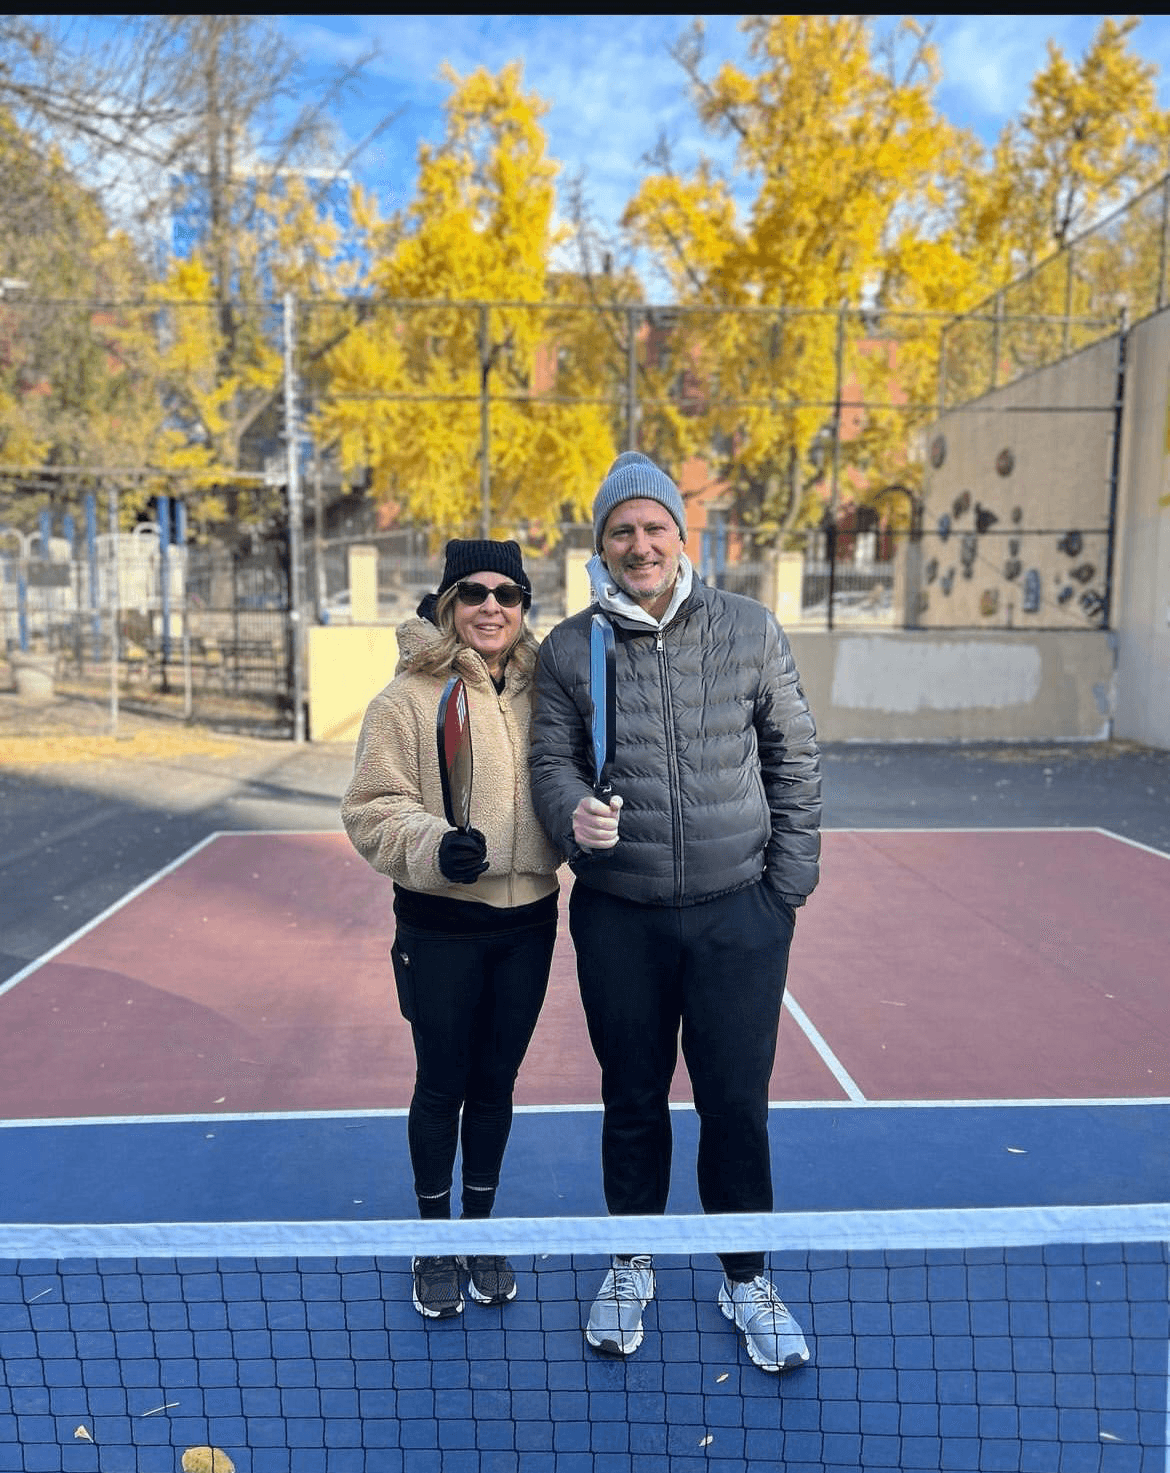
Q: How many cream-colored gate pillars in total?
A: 3